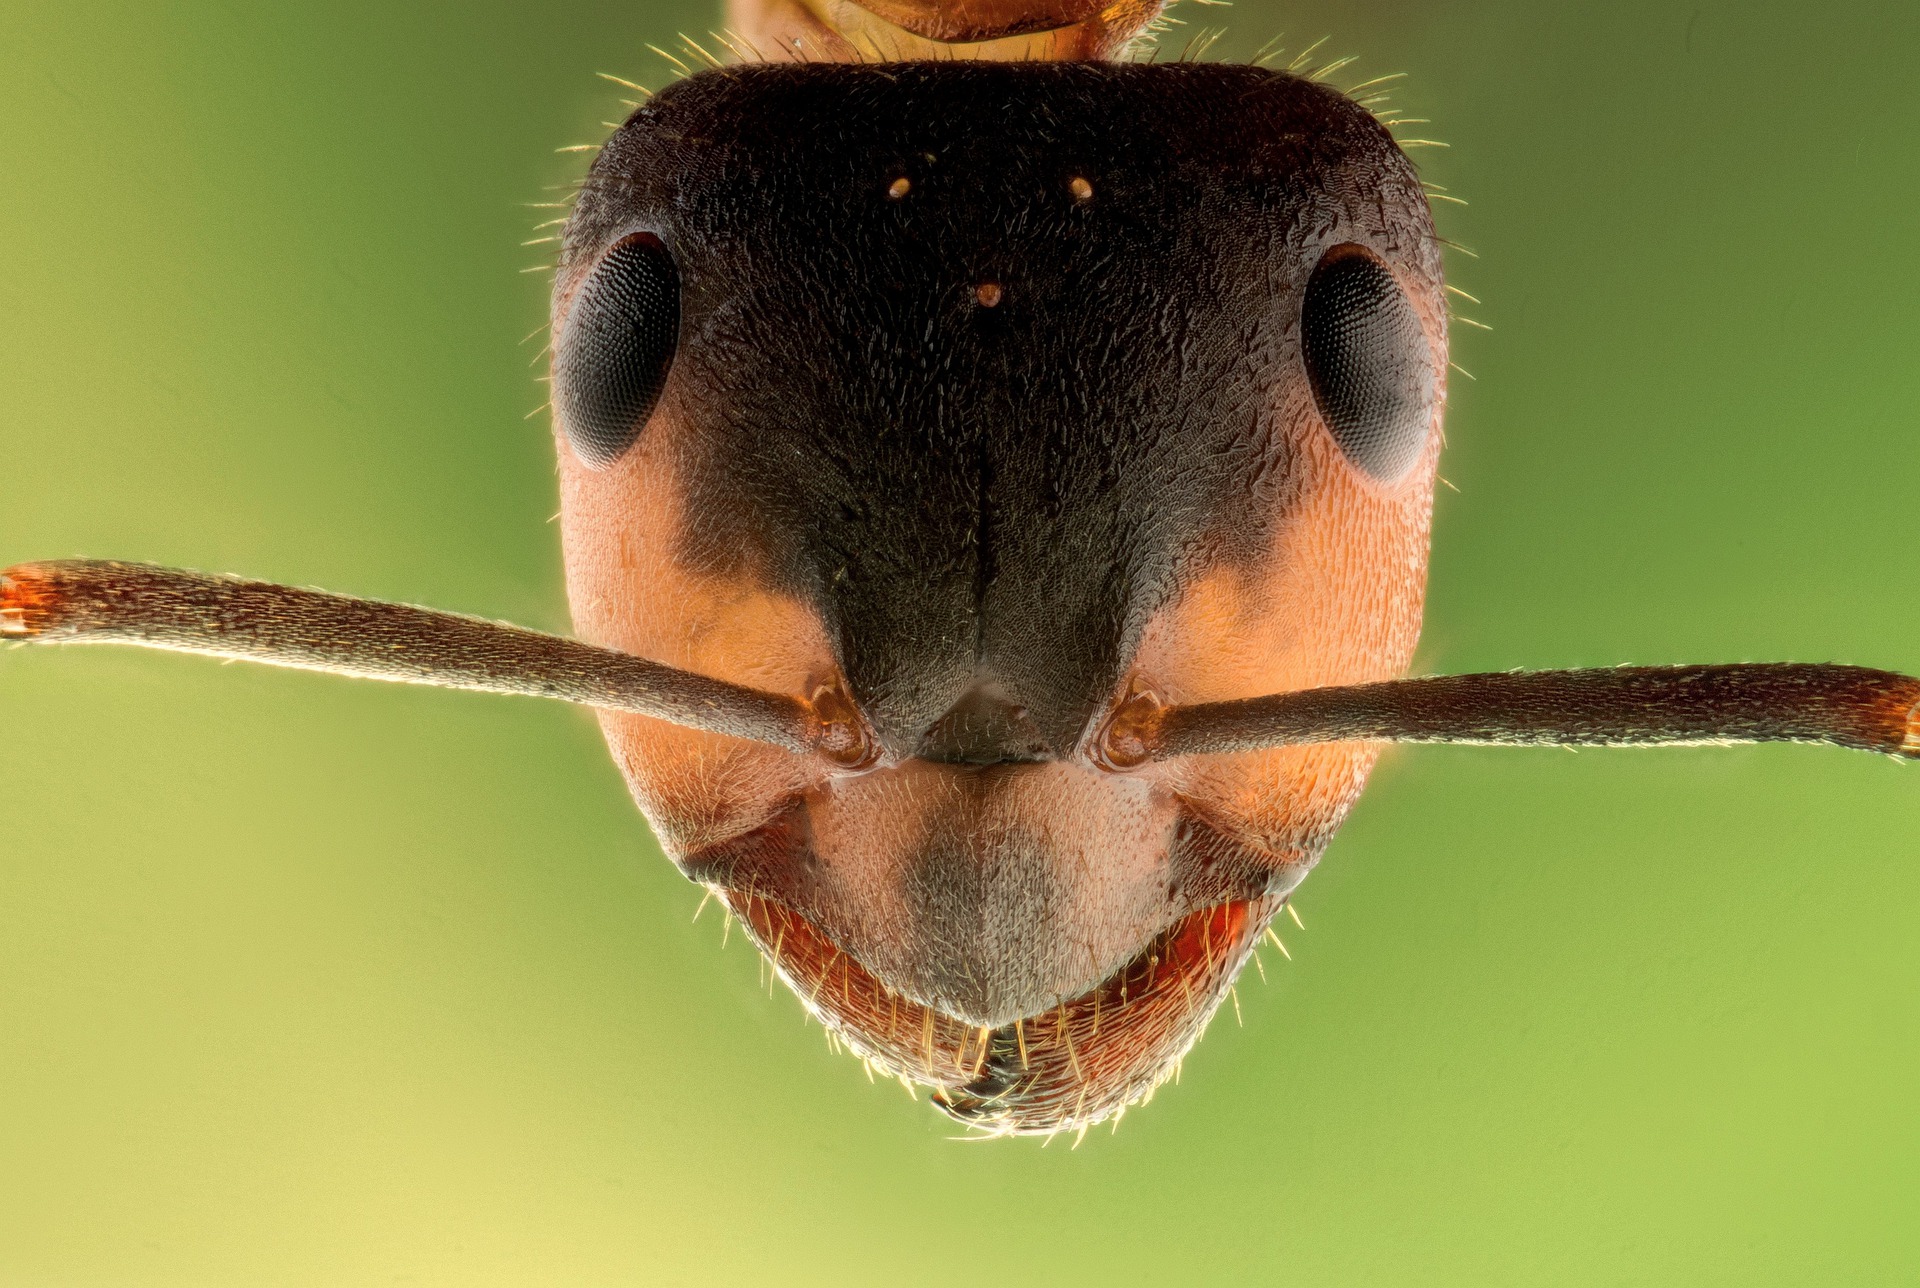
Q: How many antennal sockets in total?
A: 2